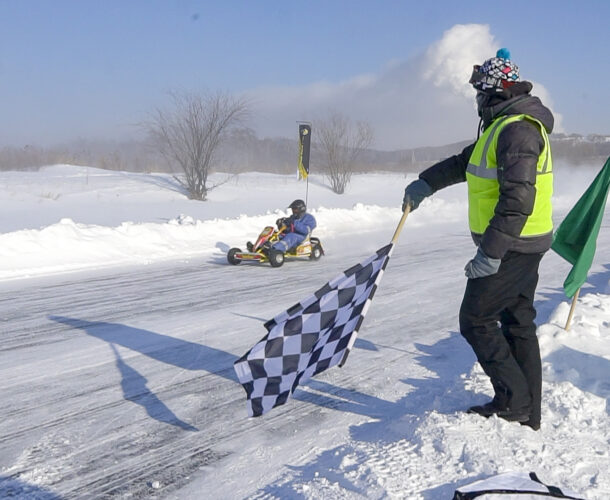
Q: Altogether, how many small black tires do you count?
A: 3